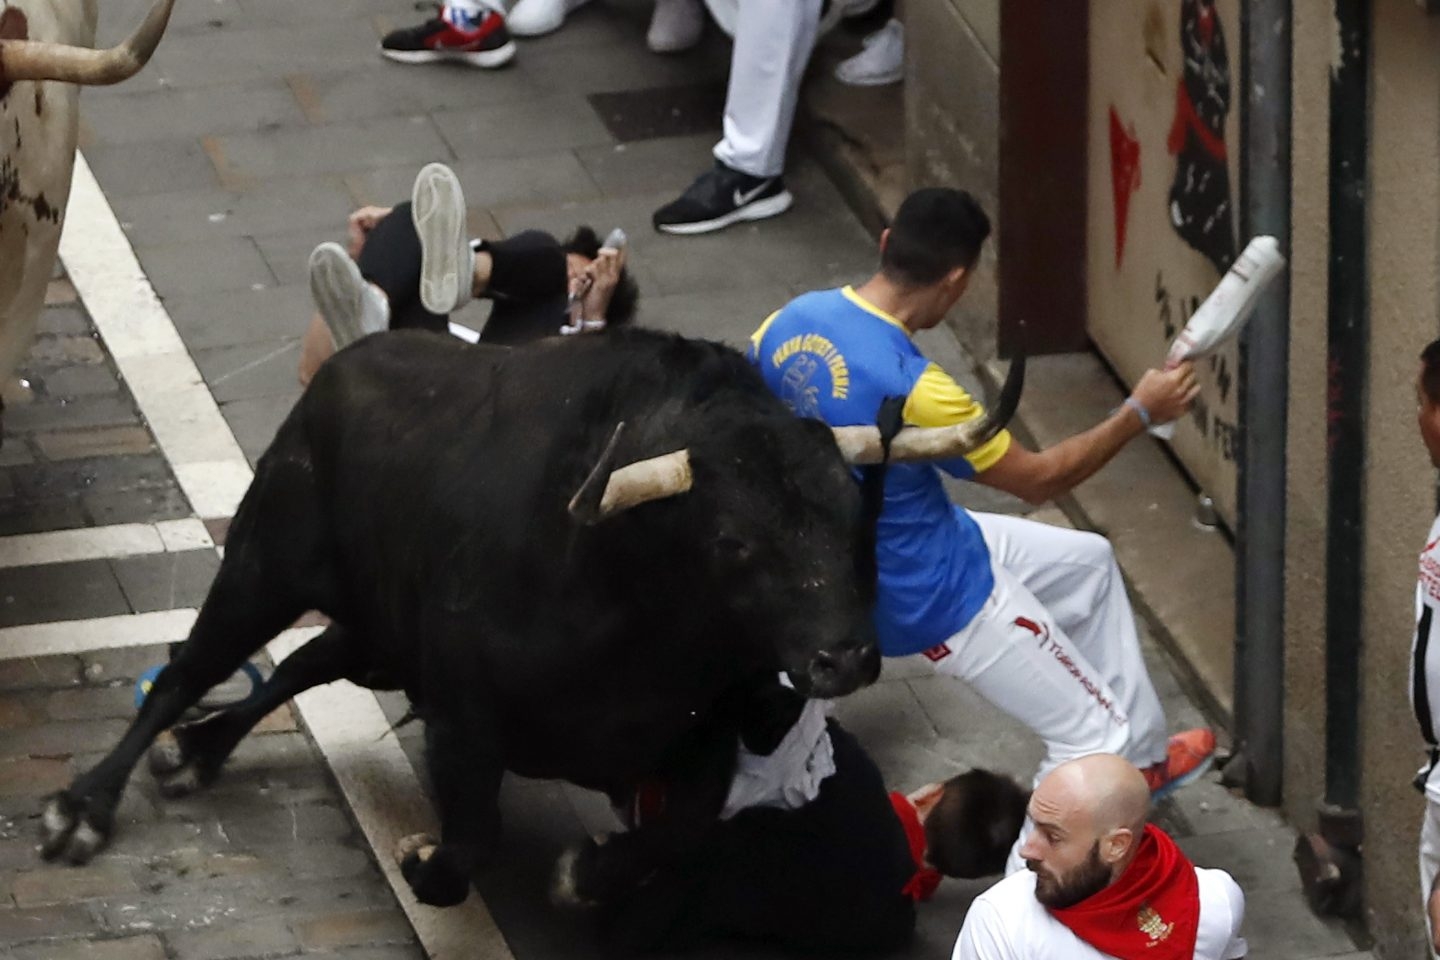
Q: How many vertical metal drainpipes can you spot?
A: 2